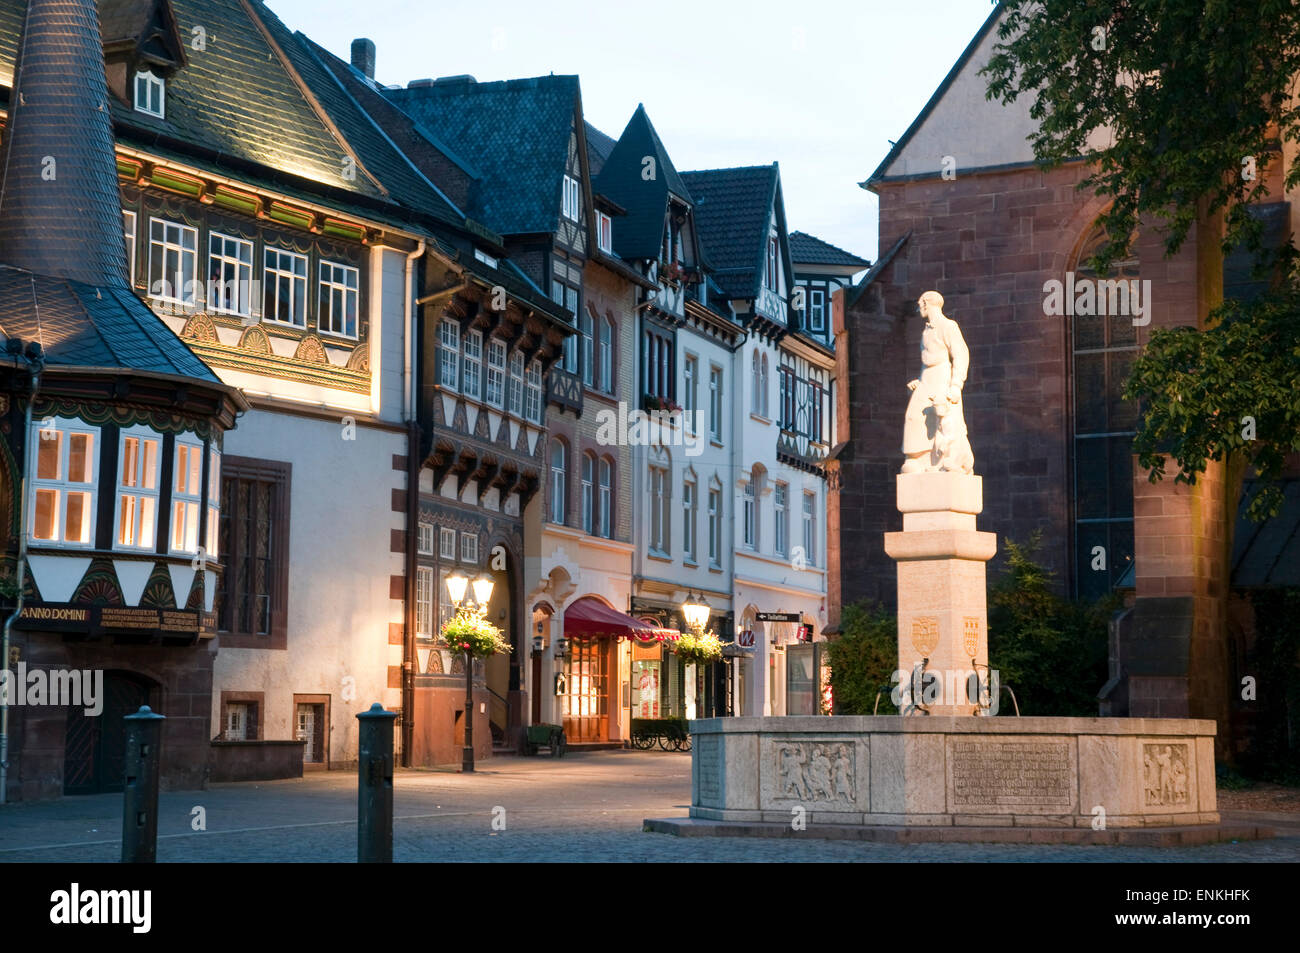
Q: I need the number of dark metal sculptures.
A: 2